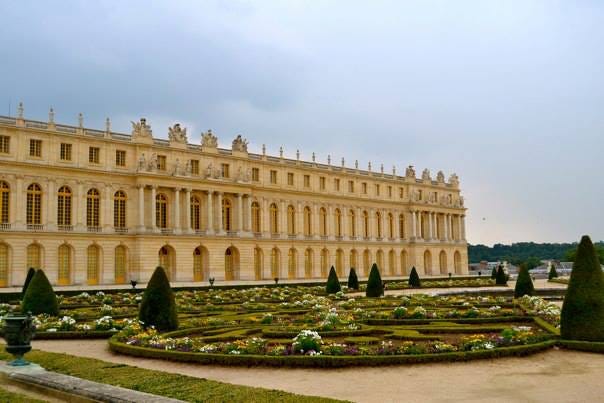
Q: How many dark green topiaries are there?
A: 12